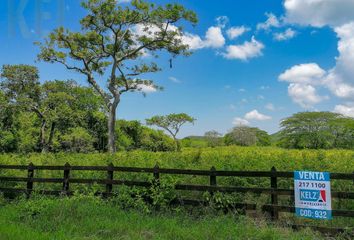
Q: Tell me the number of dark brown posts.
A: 6